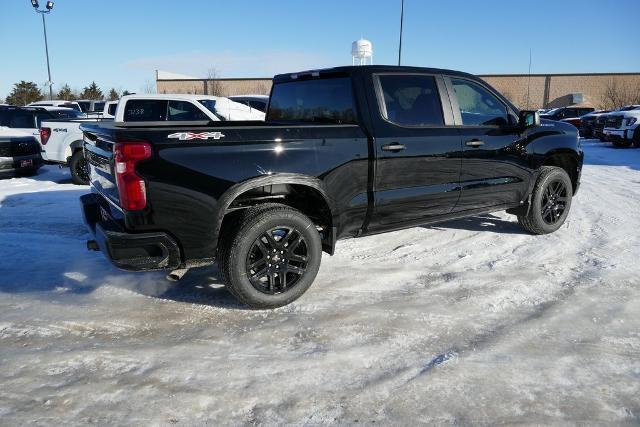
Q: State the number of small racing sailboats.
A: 0